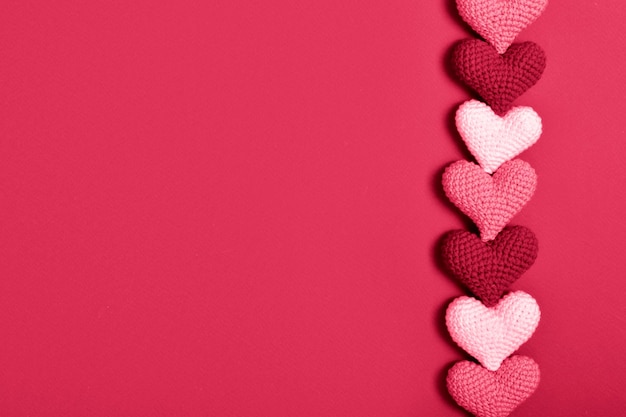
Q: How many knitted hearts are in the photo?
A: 7